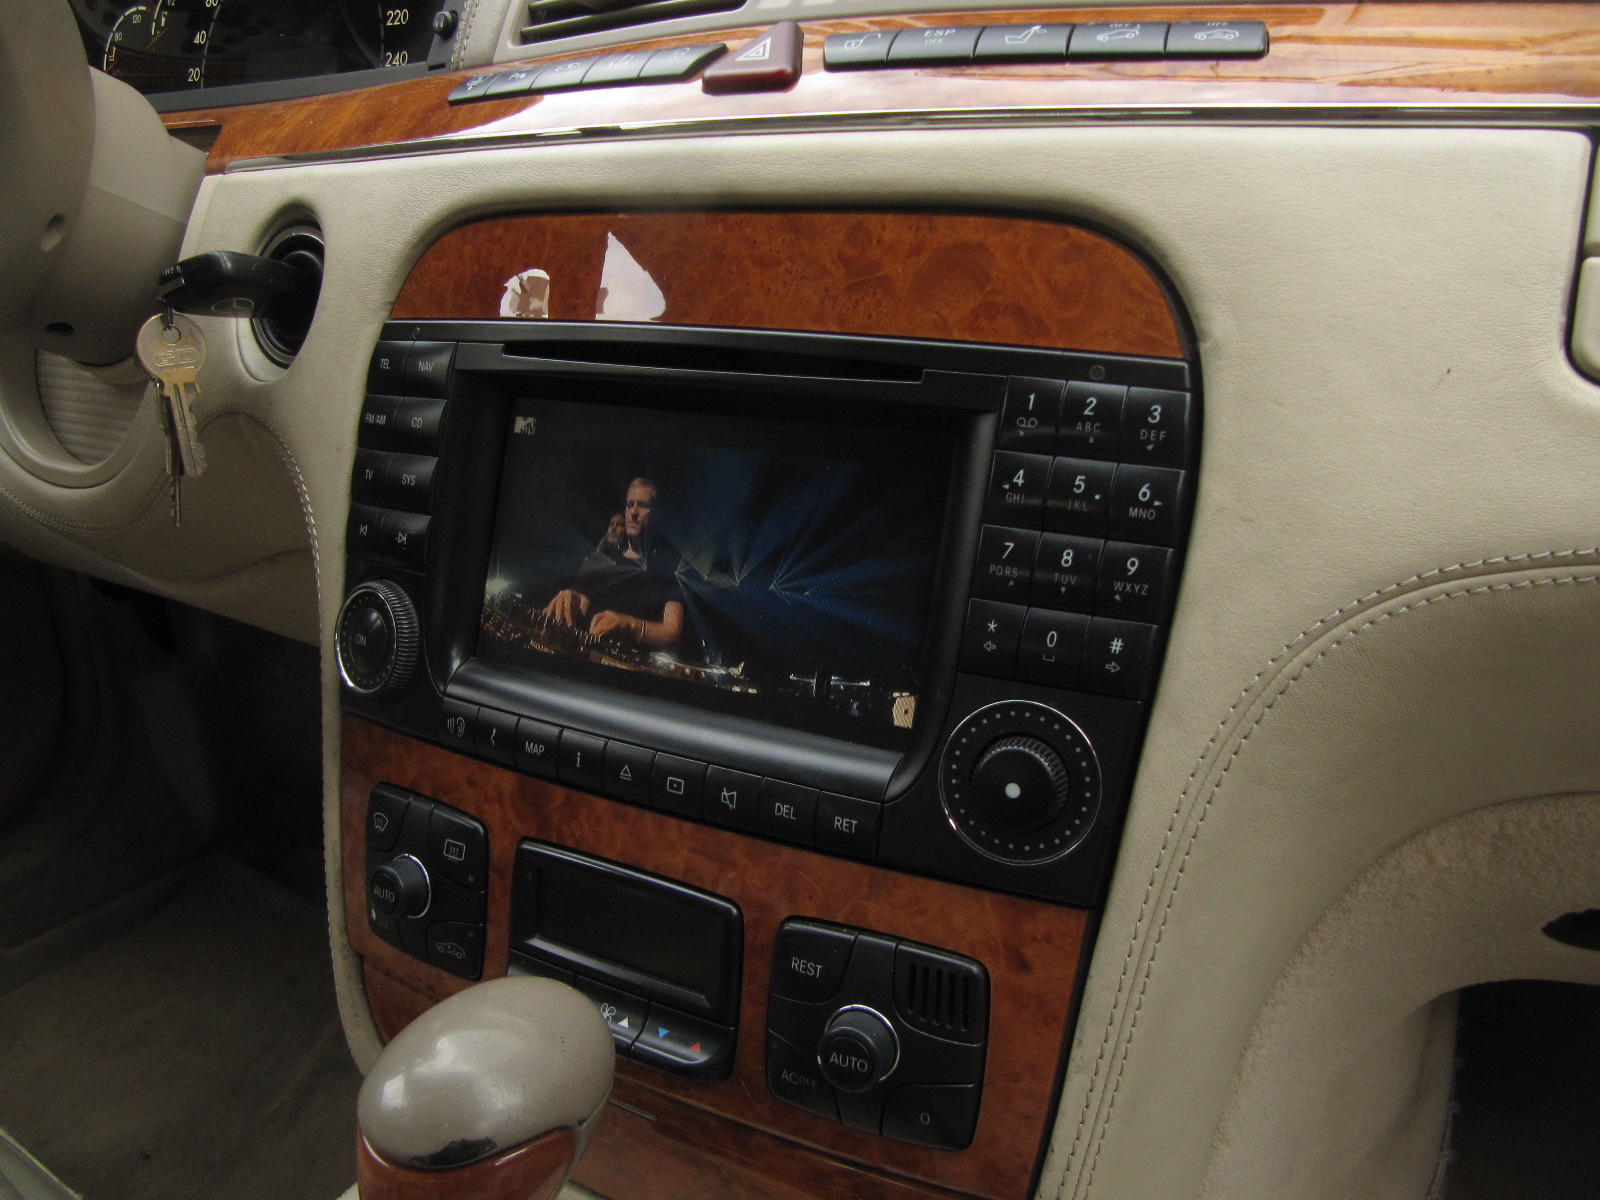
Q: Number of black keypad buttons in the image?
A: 12